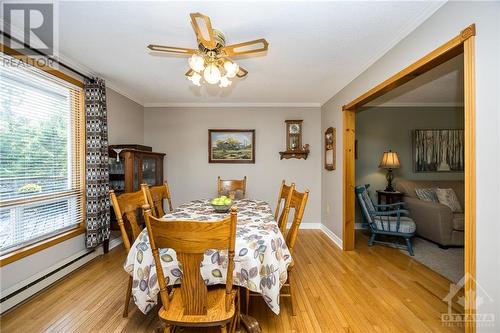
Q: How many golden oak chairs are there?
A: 6